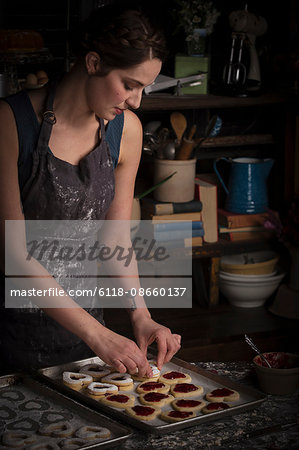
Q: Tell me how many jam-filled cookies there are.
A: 10